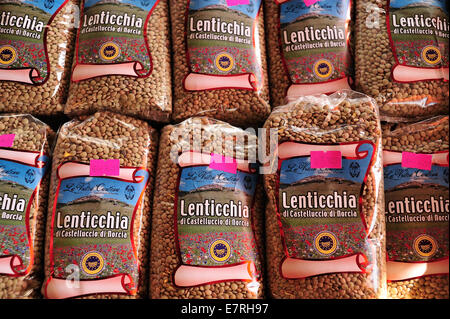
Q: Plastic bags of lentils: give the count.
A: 10